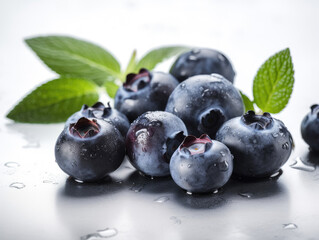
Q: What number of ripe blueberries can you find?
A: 9